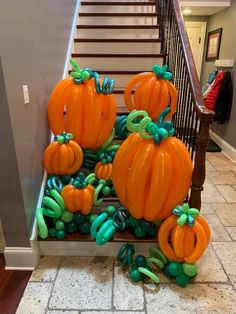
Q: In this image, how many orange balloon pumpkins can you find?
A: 7